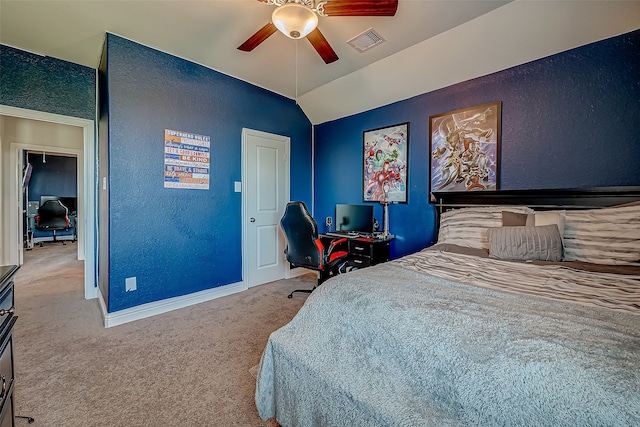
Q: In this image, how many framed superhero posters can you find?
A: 2